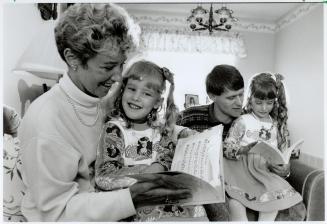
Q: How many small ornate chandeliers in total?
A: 1